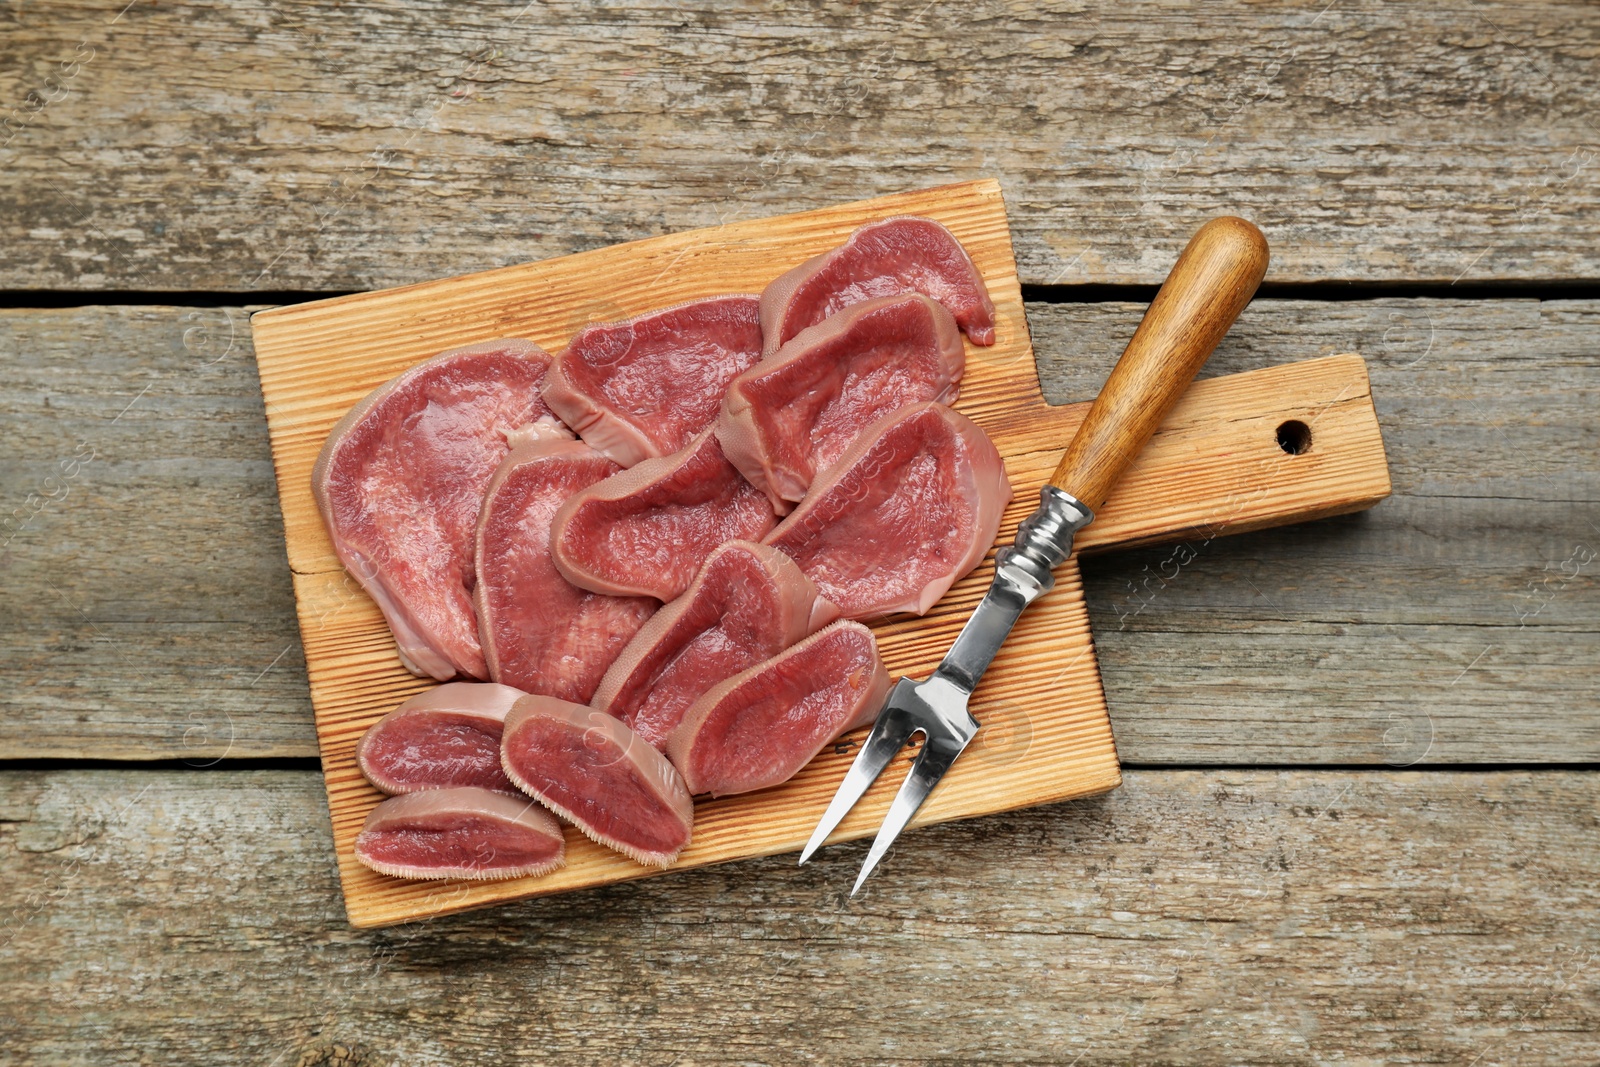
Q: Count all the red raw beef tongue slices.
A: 12